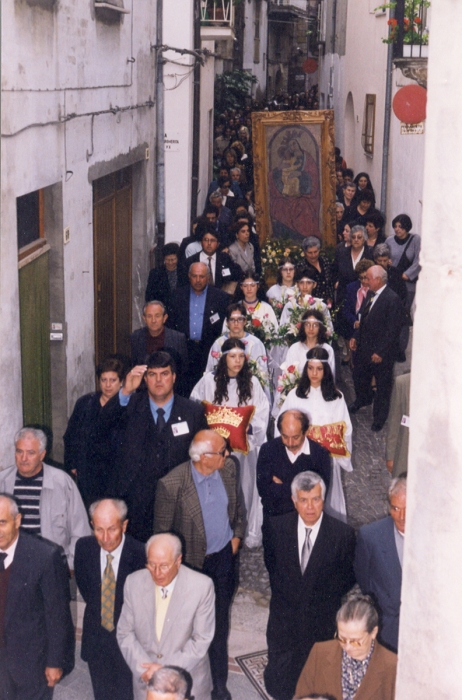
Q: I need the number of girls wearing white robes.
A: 7